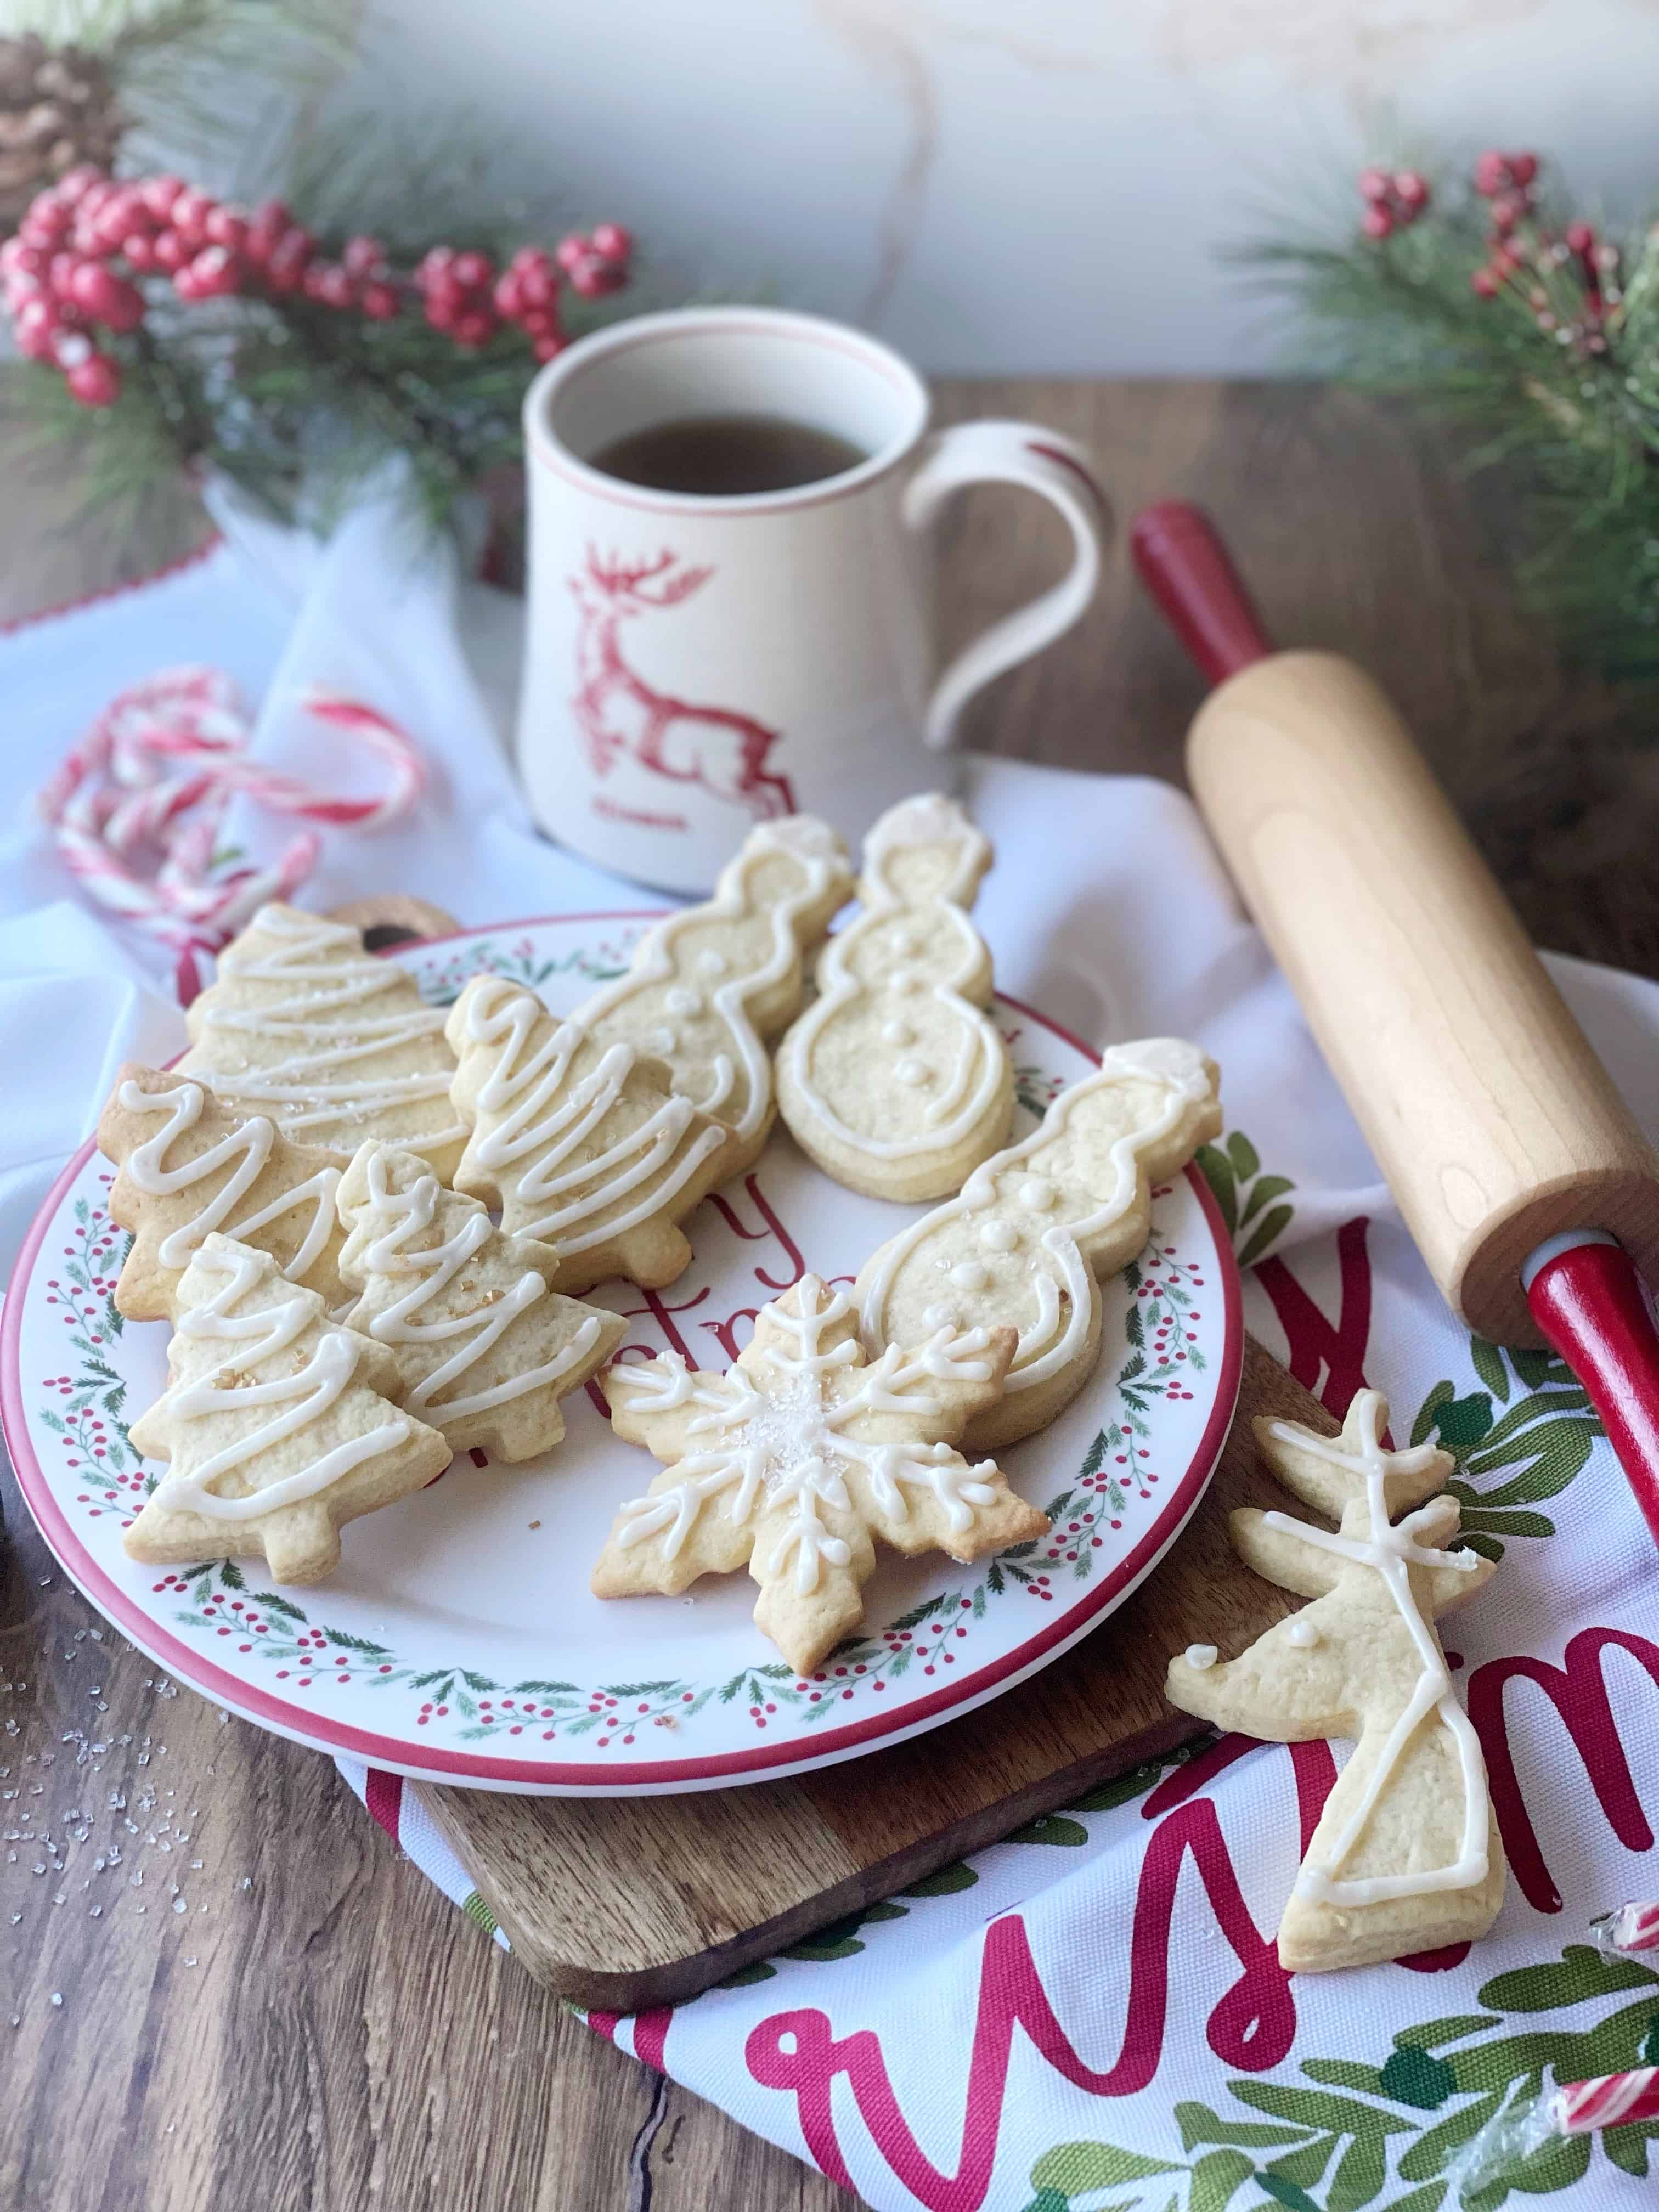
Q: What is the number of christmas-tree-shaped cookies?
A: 5